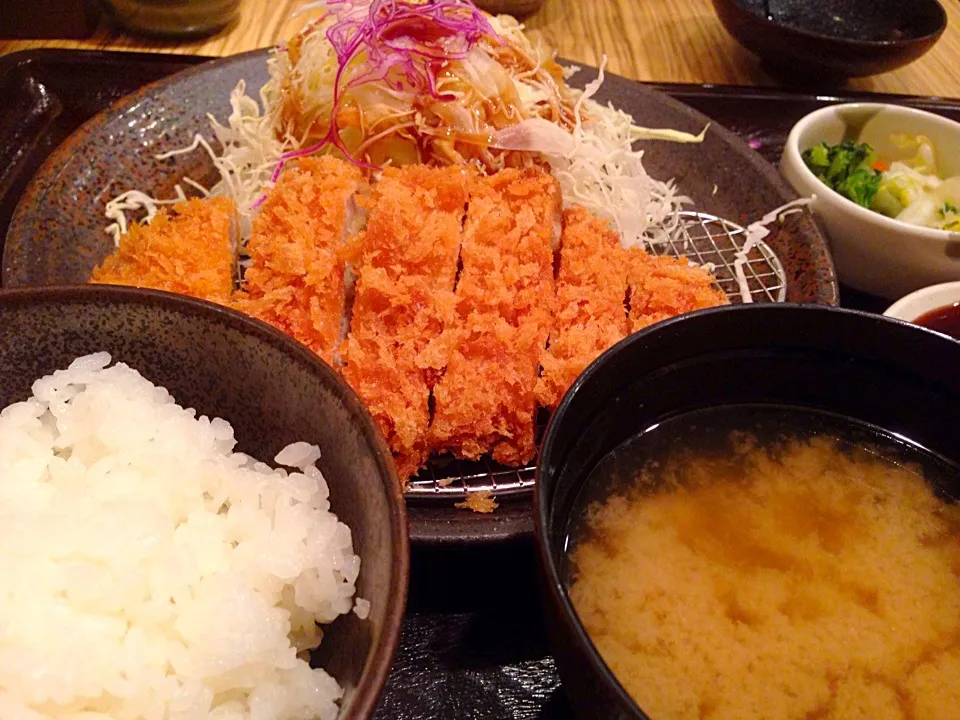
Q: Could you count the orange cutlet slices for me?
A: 6